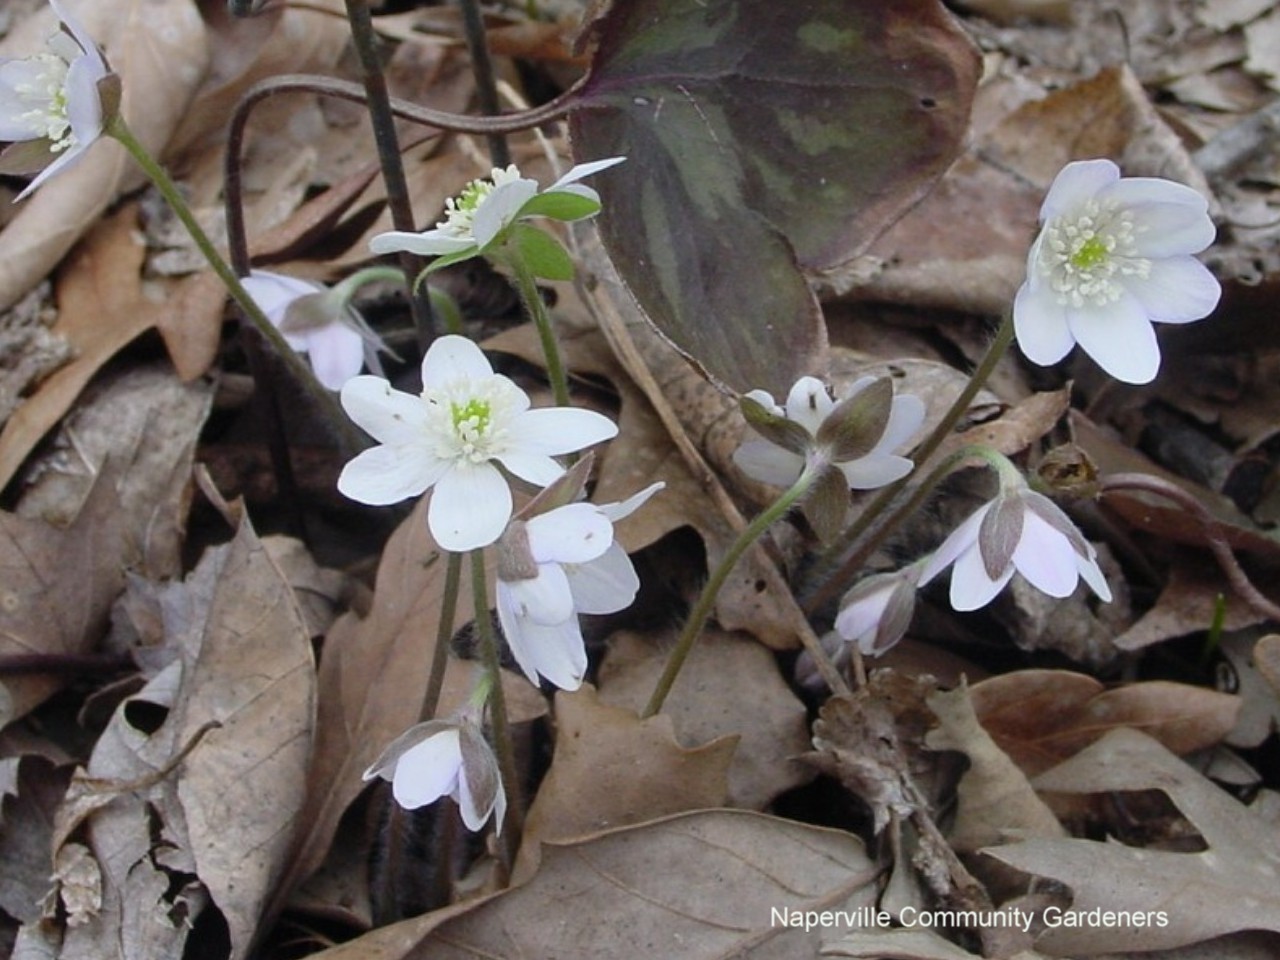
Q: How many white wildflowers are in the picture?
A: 10